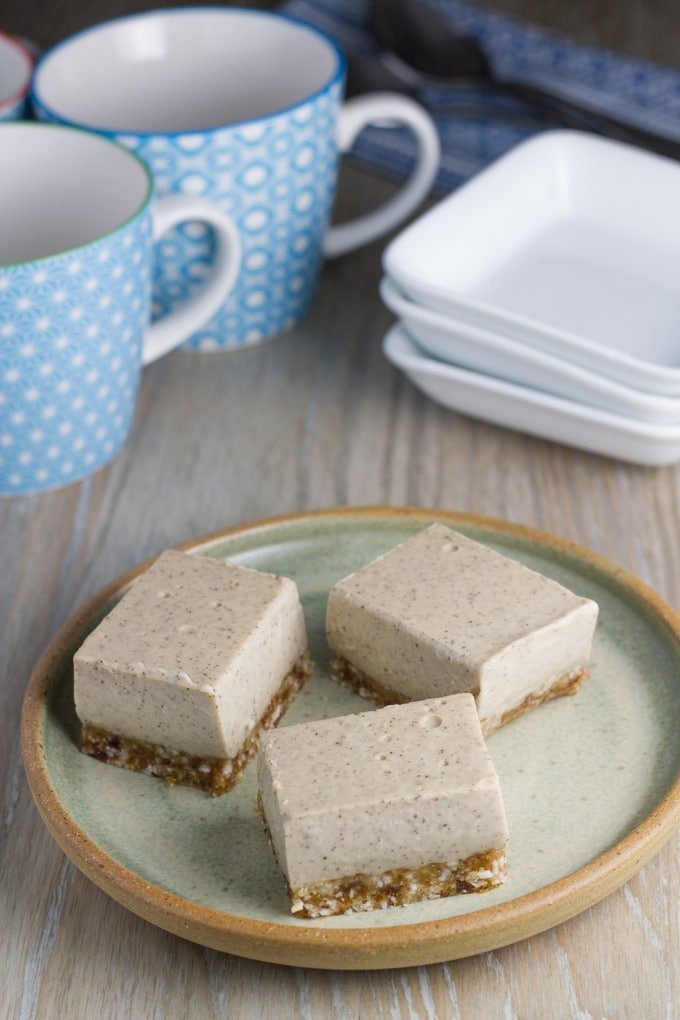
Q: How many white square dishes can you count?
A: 3